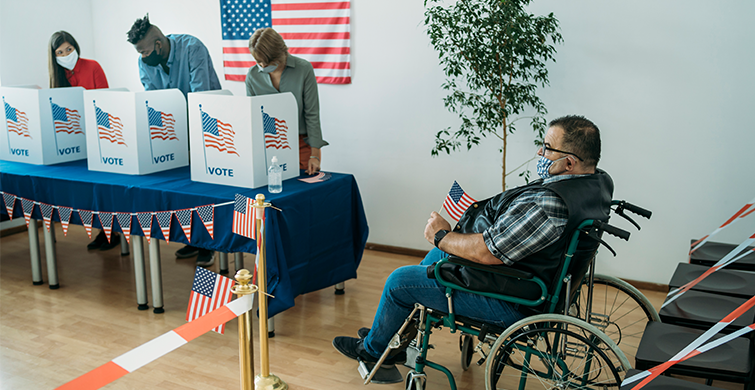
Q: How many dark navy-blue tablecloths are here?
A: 1